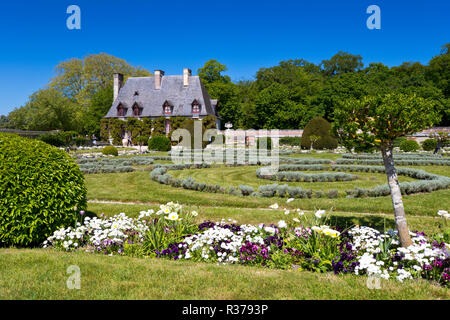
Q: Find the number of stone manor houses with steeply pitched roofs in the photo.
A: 1